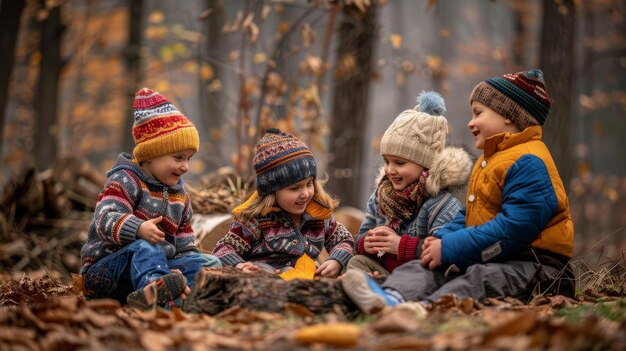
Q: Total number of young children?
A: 4